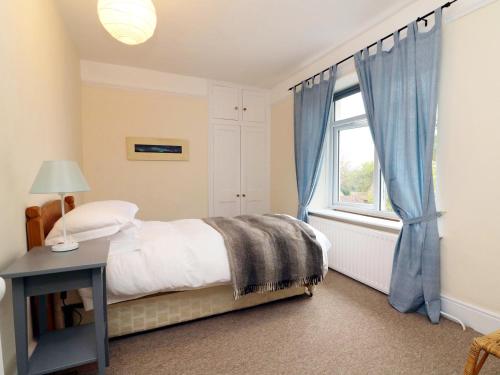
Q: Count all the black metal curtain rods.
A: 1